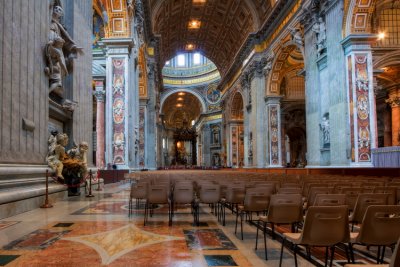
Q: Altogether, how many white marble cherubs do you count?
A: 2